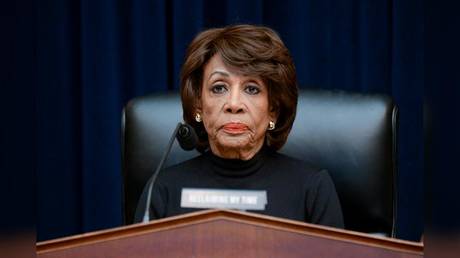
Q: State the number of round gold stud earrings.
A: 2